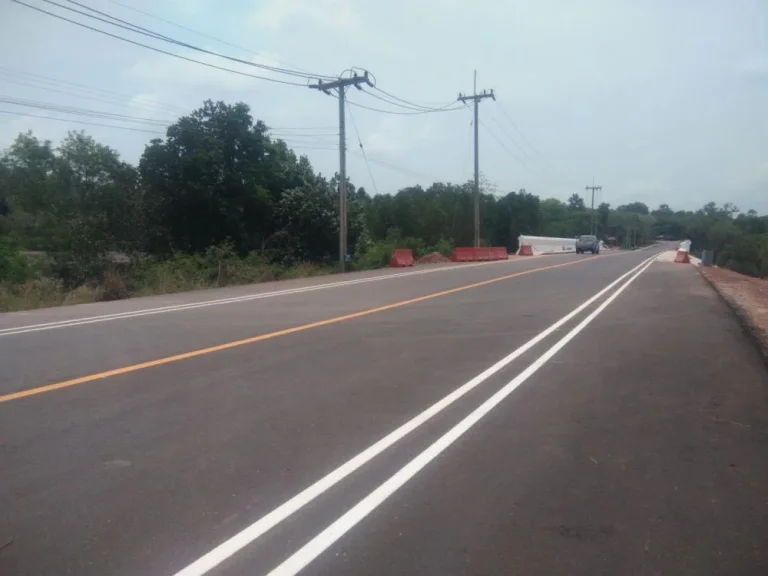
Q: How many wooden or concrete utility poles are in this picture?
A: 3